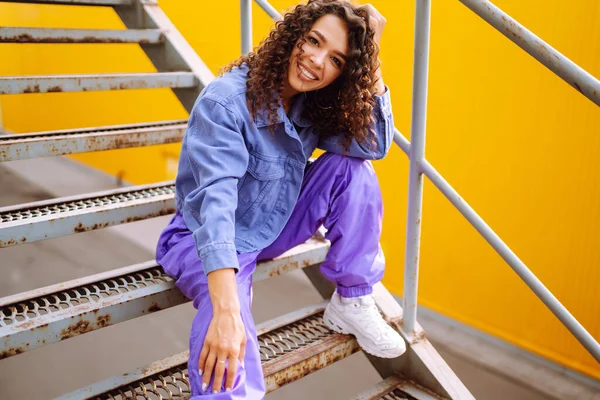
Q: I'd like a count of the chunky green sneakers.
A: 0